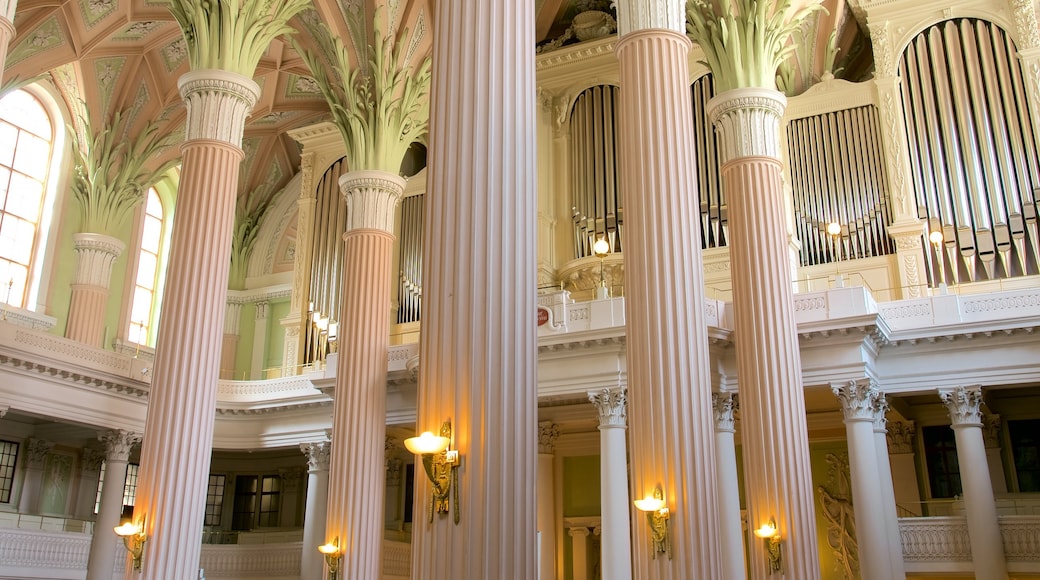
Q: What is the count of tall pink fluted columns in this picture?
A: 5